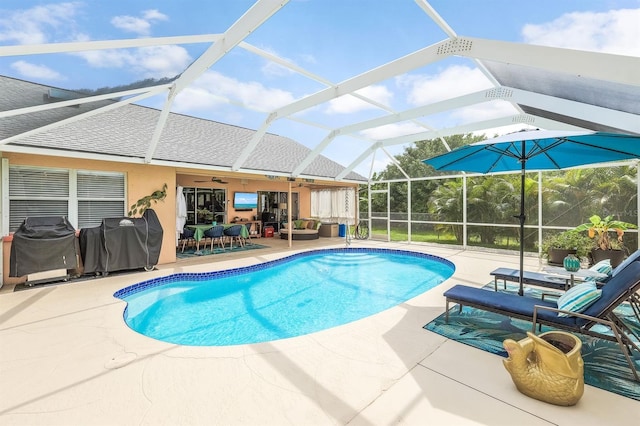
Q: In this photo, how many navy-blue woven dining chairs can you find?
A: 4